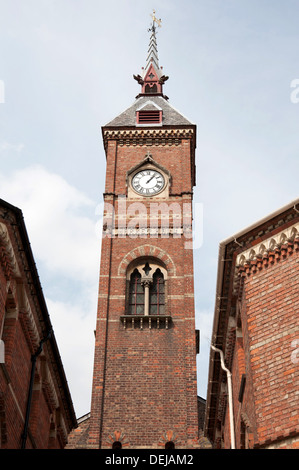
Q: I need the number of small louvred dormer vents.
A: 1